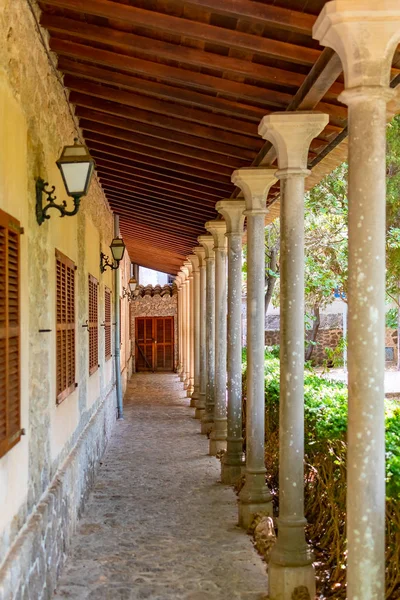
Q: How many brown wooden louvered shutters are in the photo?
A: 4